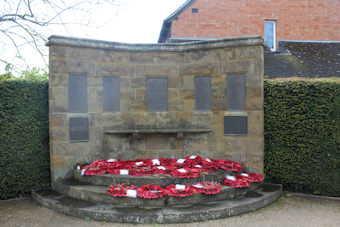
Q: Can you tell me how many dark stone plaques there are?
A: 7